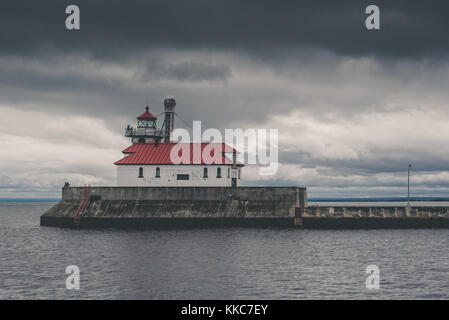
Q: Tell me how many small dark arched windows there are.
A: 4